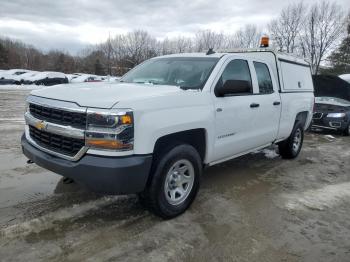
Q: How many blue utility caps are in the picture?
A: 0